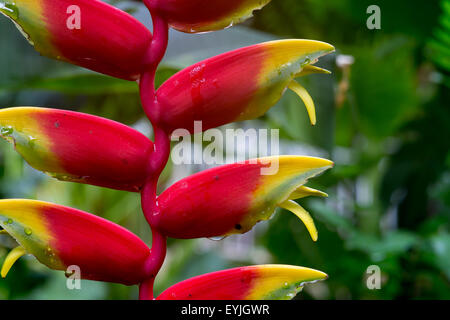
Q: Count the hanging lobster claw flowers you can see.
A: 7